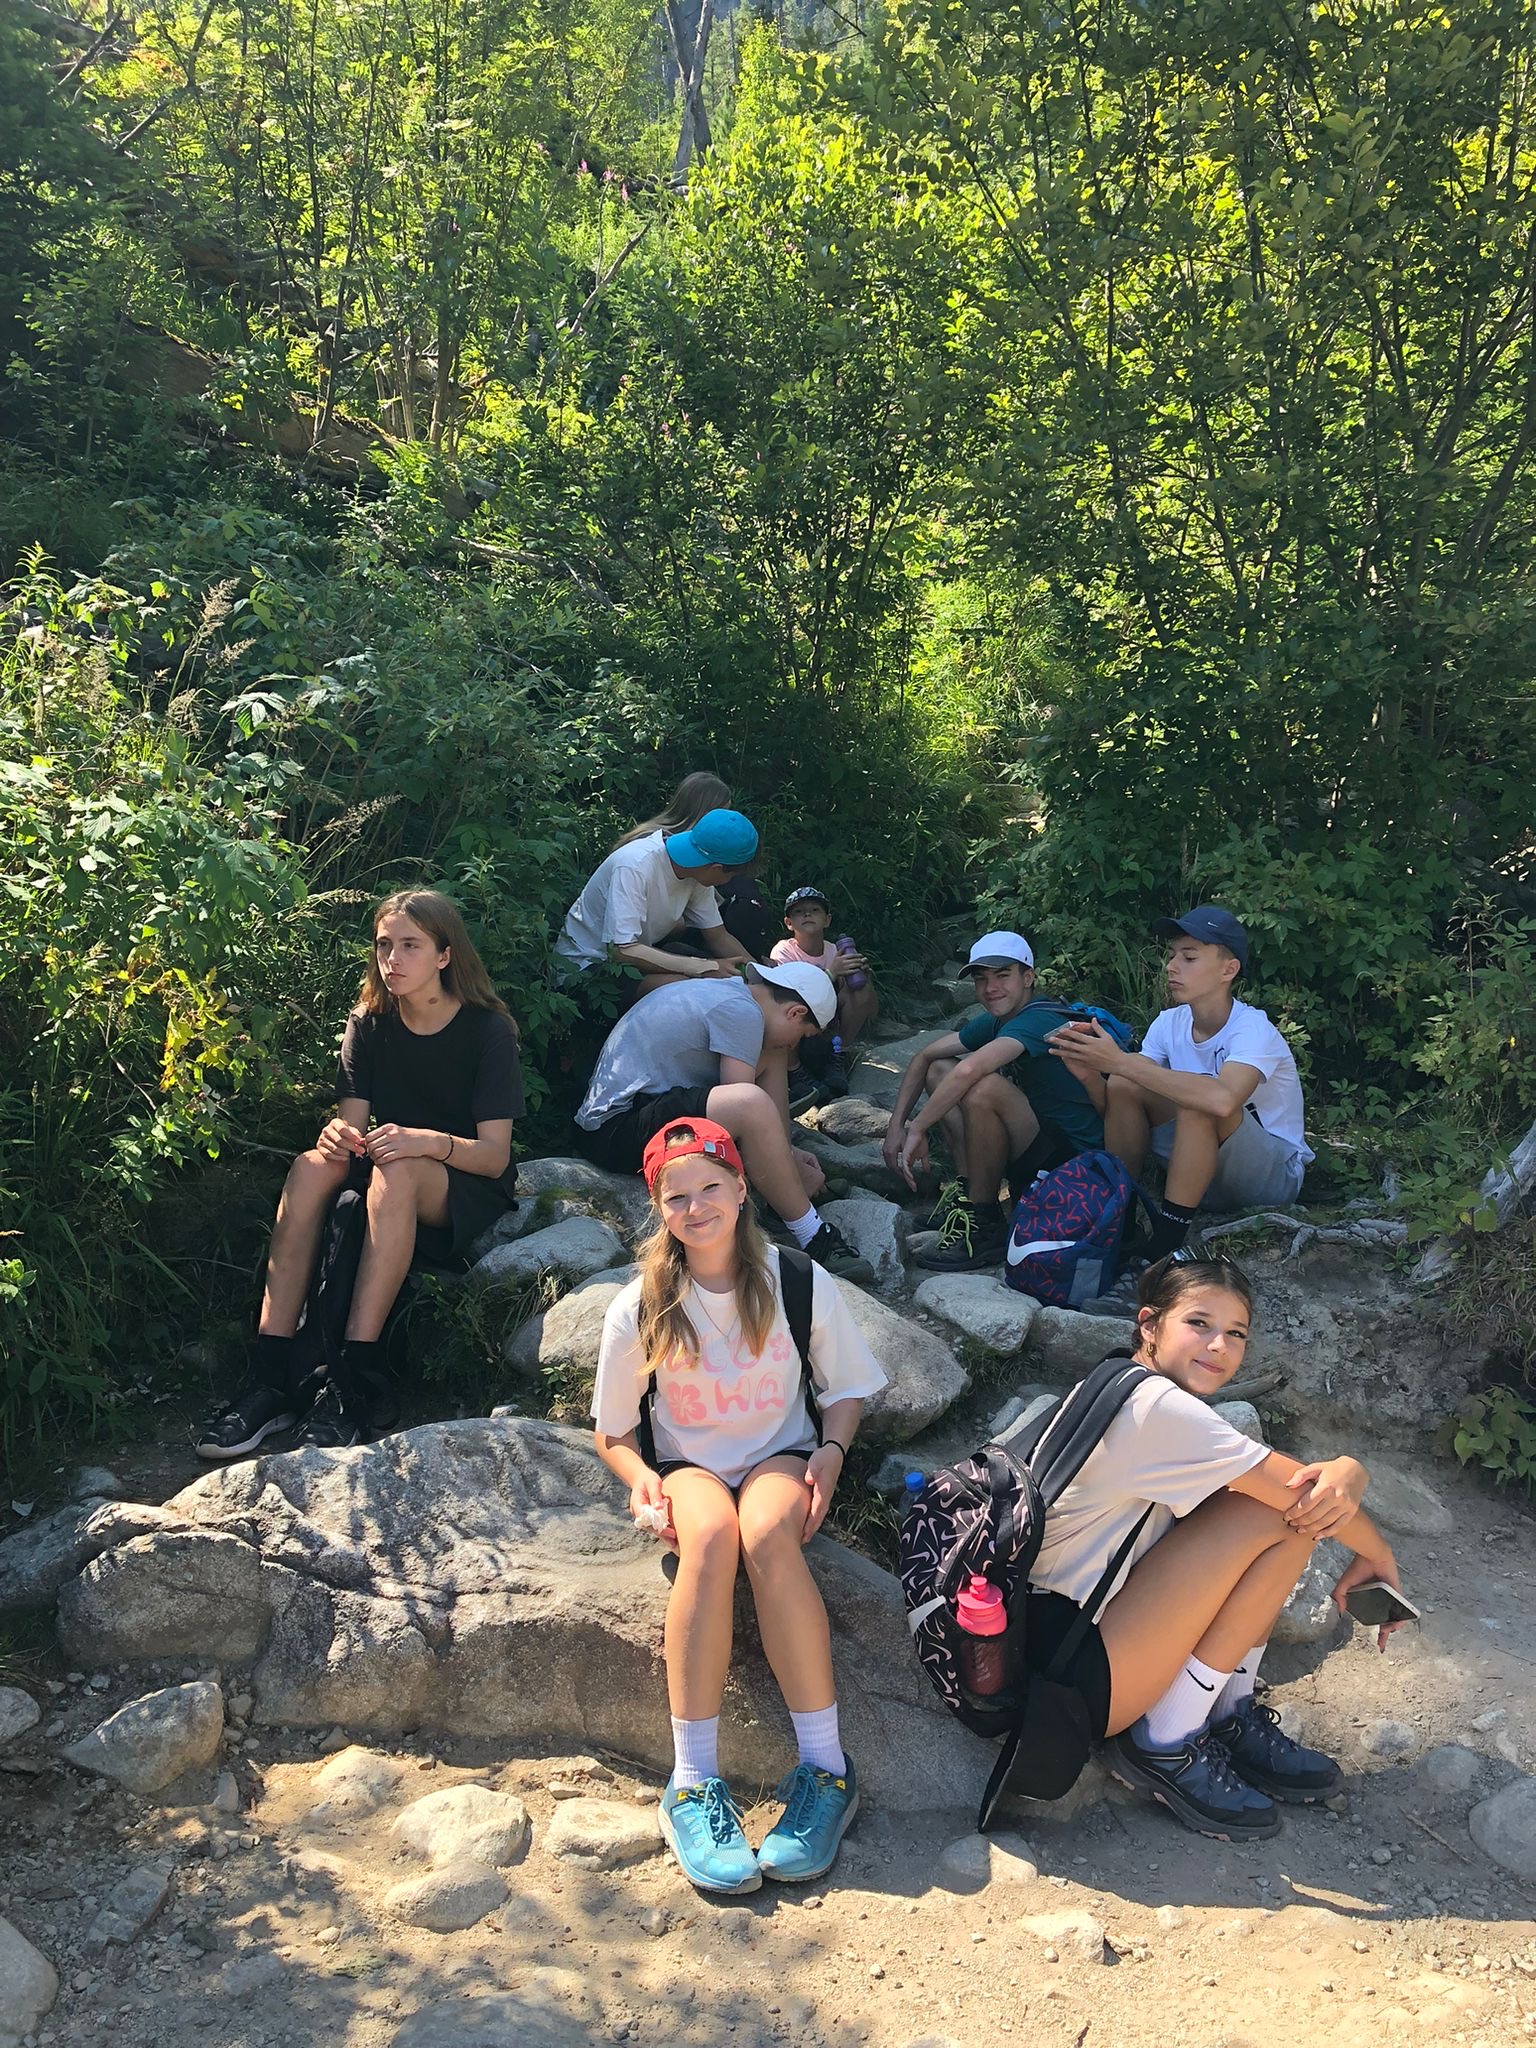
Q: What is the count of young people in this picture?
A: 9